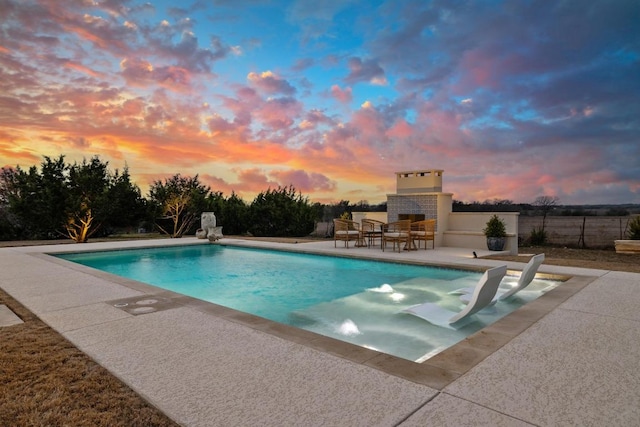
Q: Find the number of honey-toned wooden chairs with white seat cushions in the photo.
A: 4